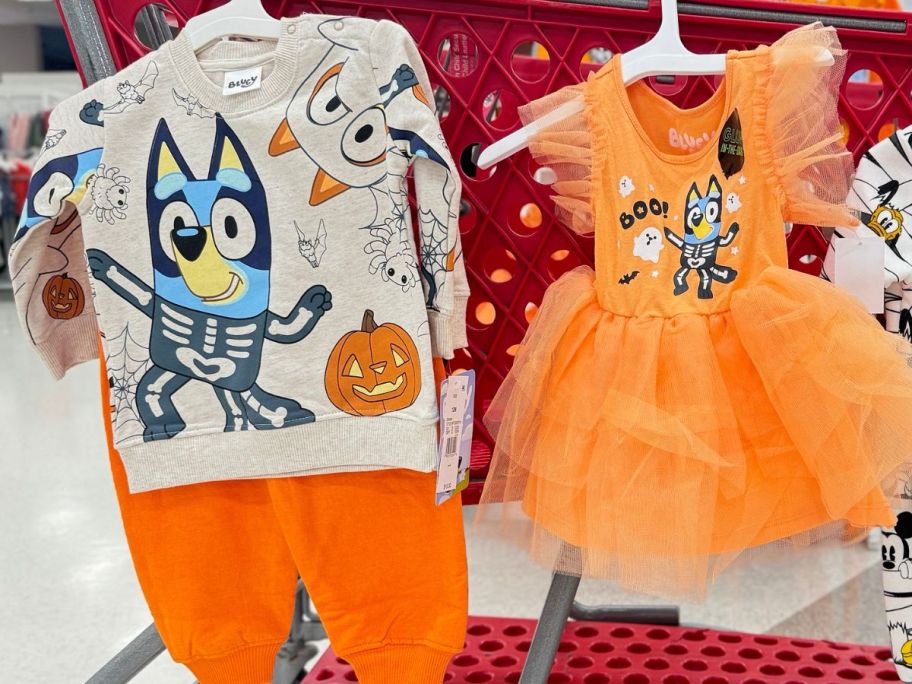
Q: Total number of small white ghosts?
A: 3